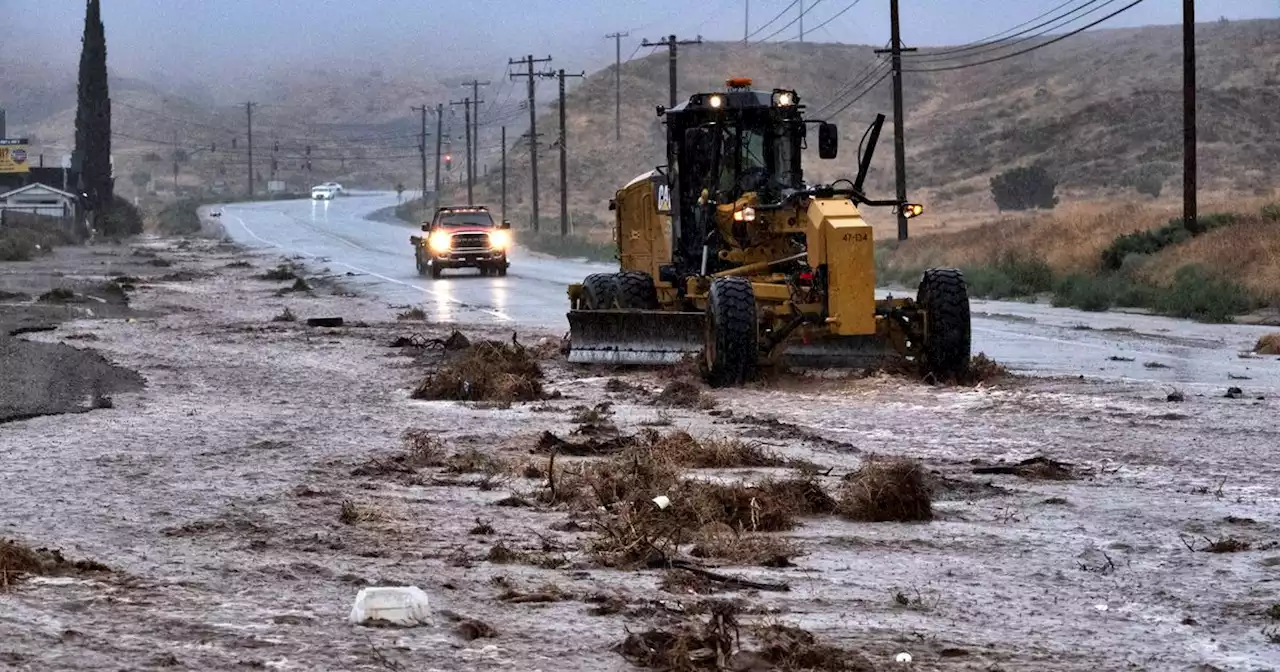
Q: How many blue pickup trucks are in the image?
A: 0